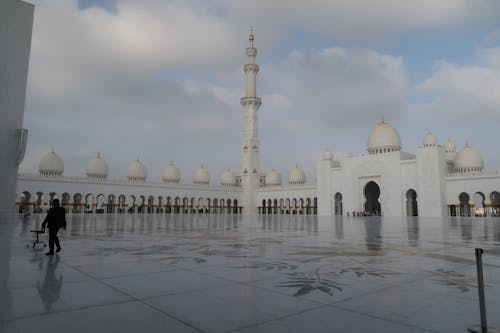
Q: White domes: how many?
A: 13